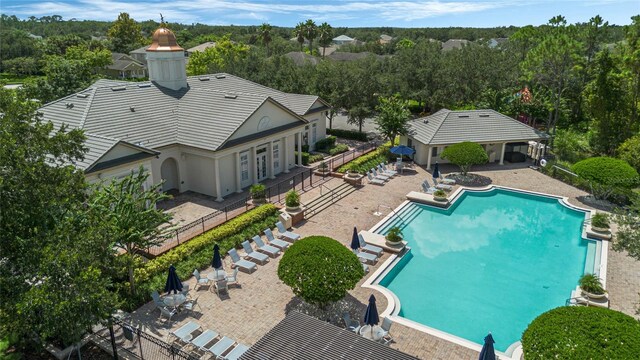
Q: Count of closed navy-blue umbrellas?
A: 6